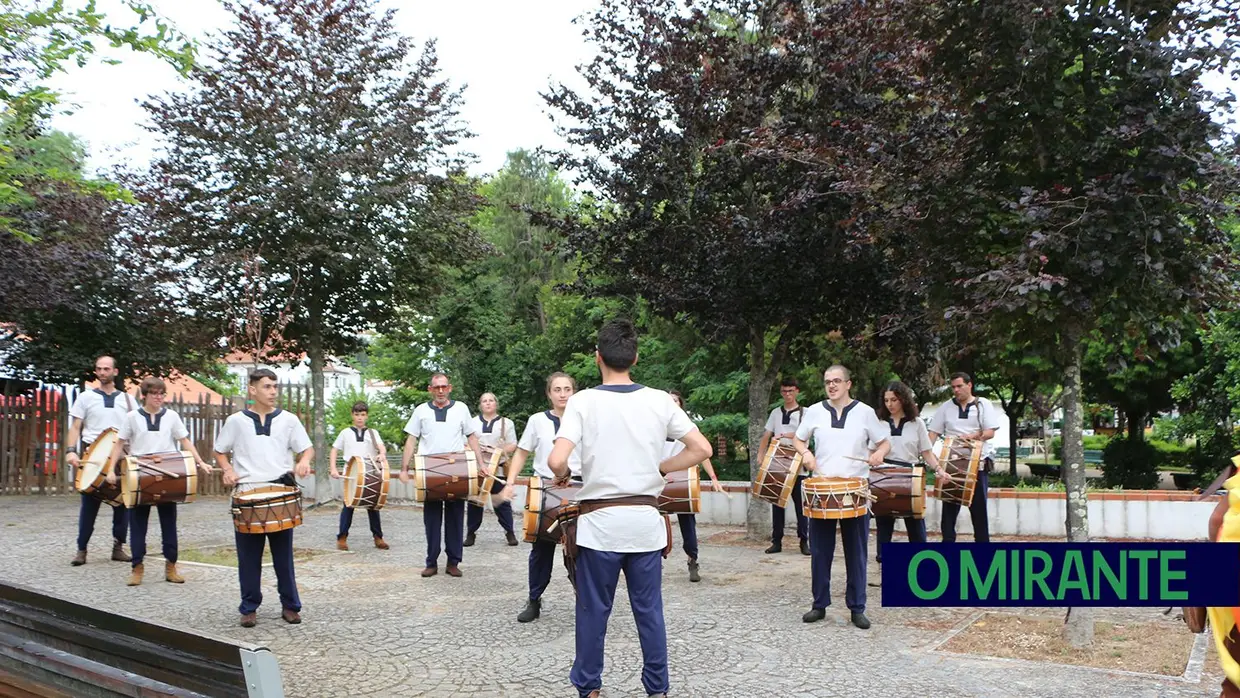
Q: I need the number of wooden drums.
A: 12